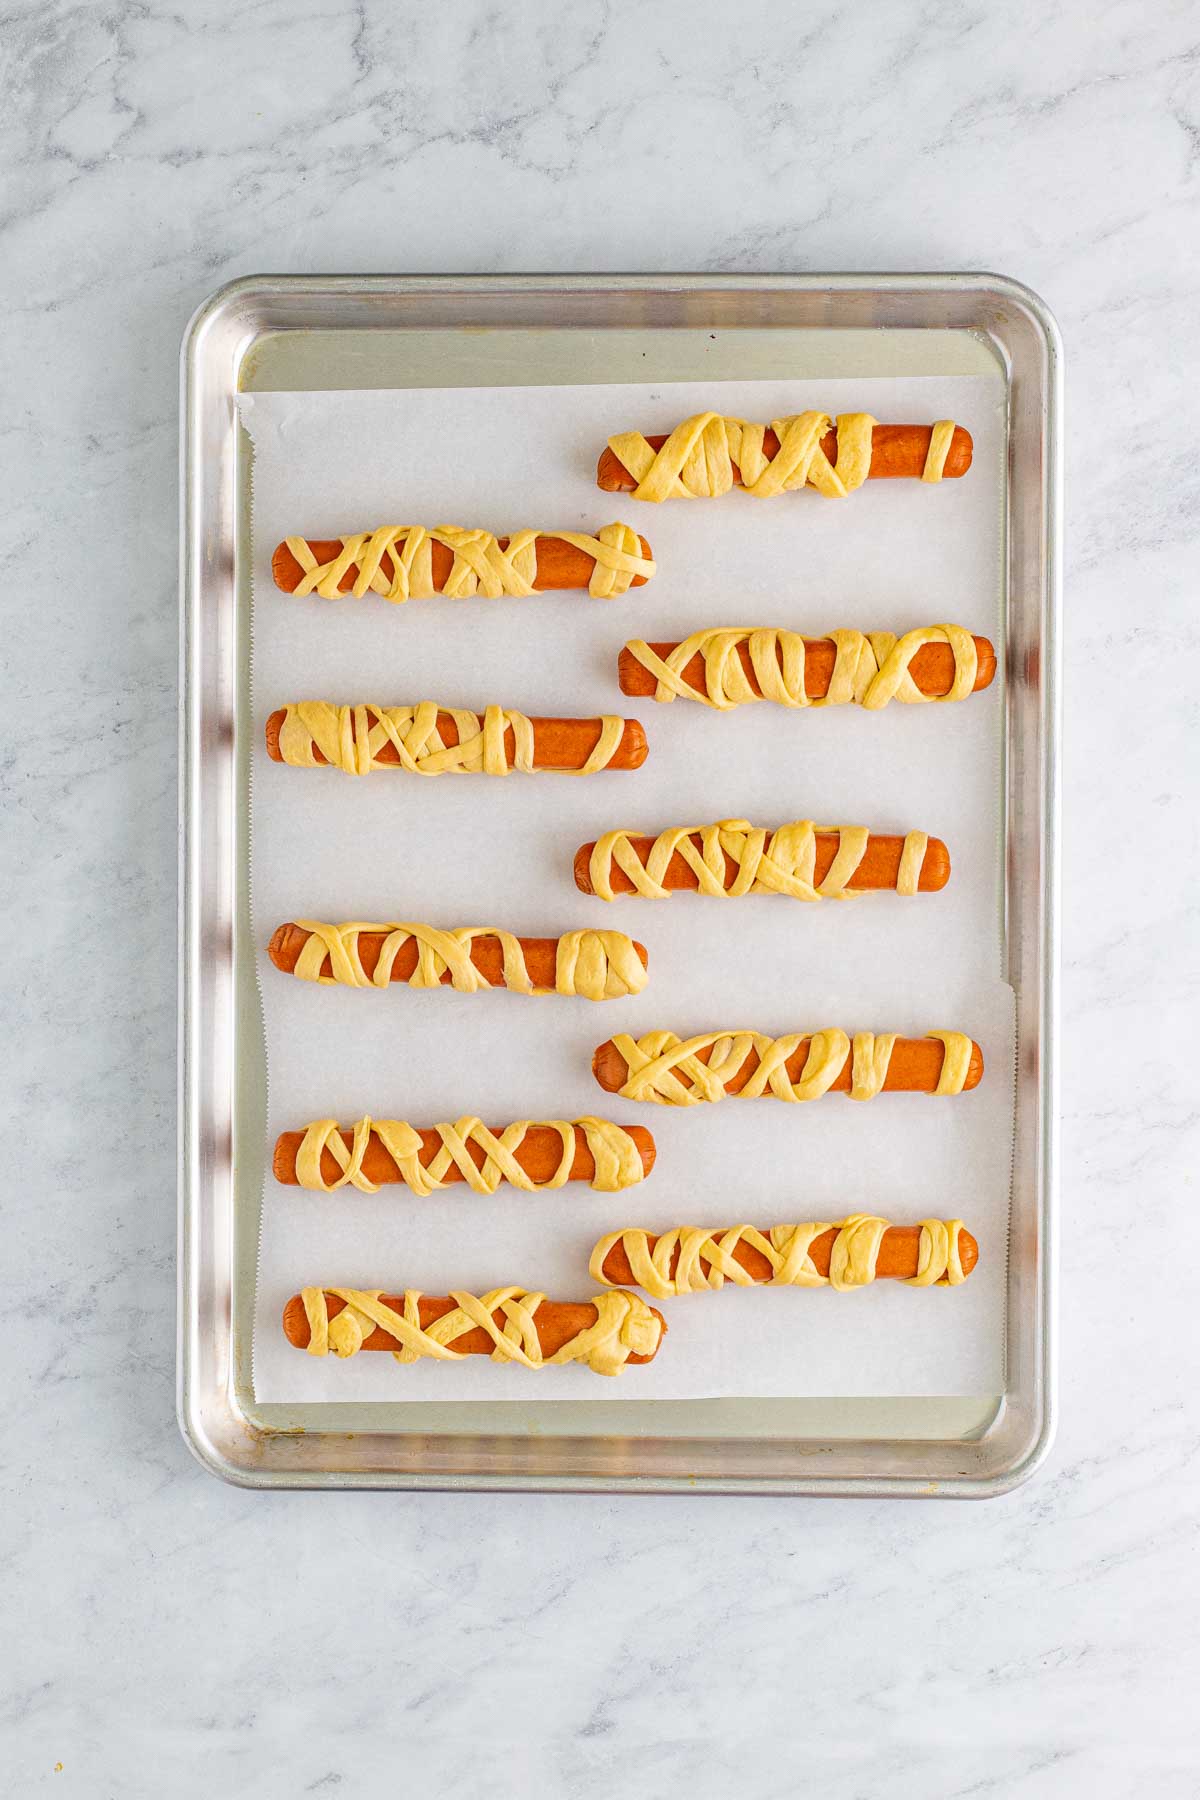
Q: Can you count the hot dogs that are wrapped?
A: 10